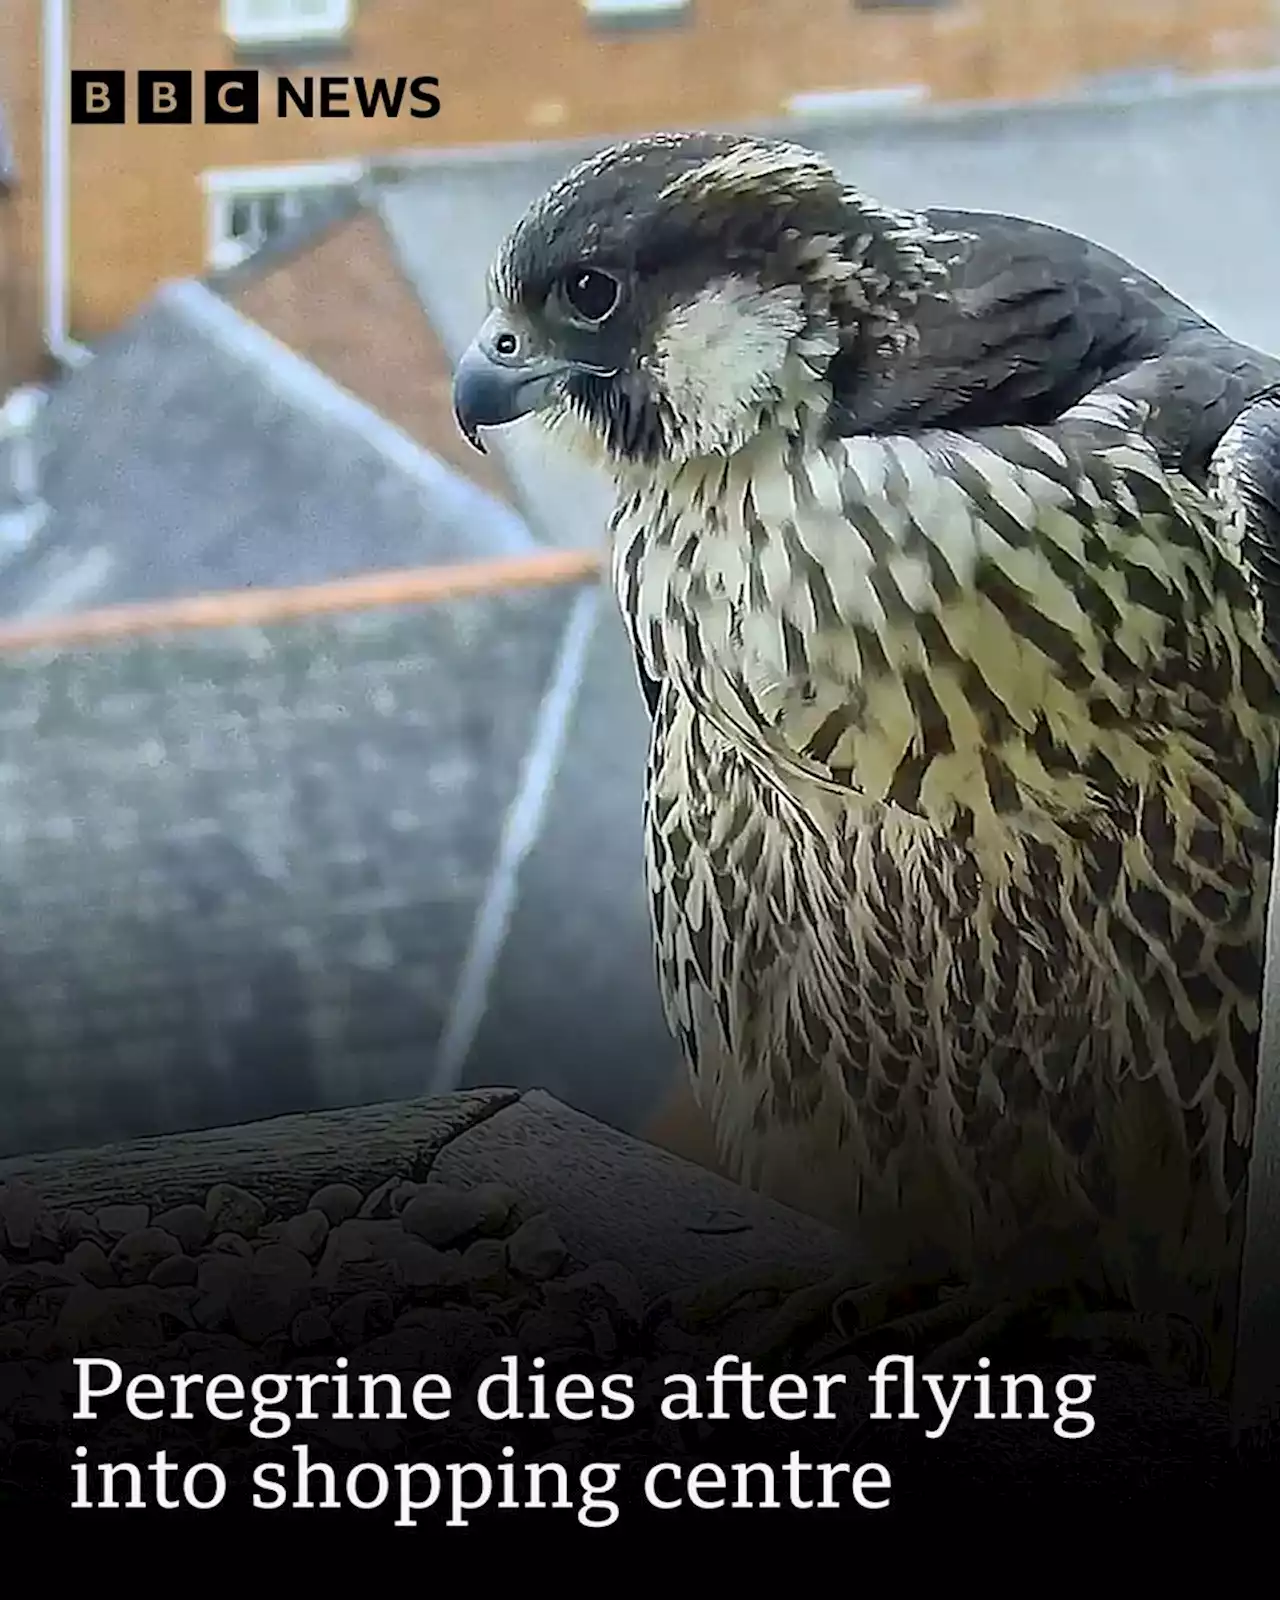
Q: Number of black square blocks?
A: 3